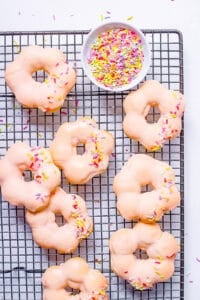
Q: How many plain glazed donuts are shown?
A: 0